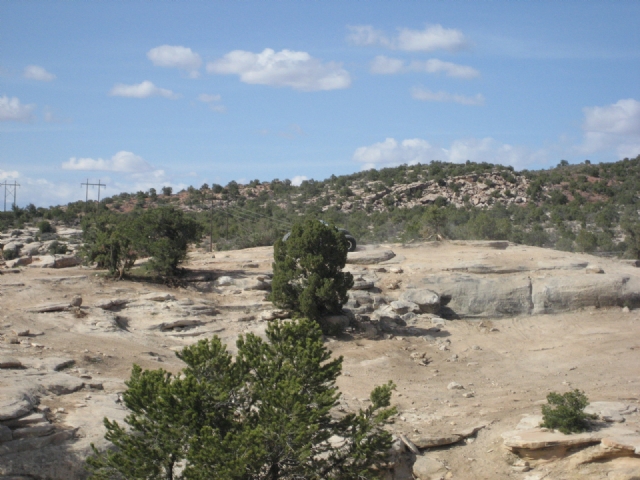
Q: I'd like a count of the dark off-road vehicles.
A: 1